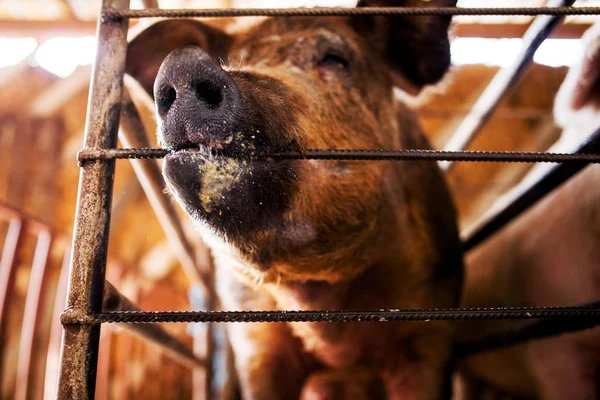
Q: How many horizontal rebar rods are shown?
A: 3